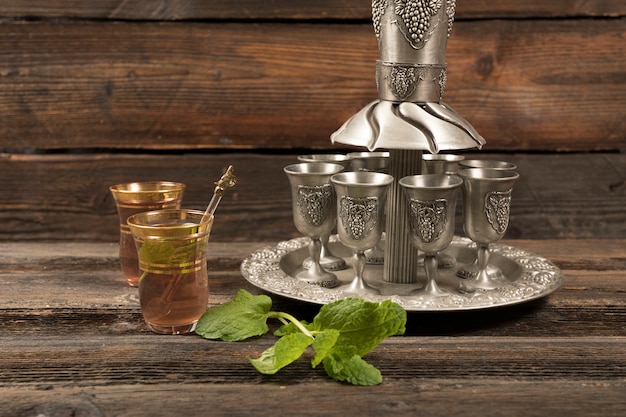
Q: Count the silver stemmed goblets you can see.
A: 8